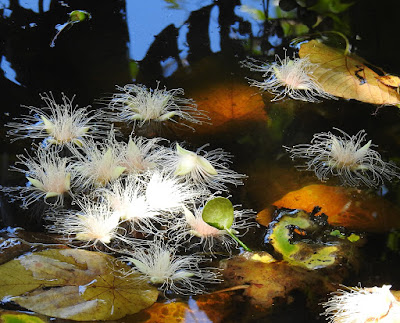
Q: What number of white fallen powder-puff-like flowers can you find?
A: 14